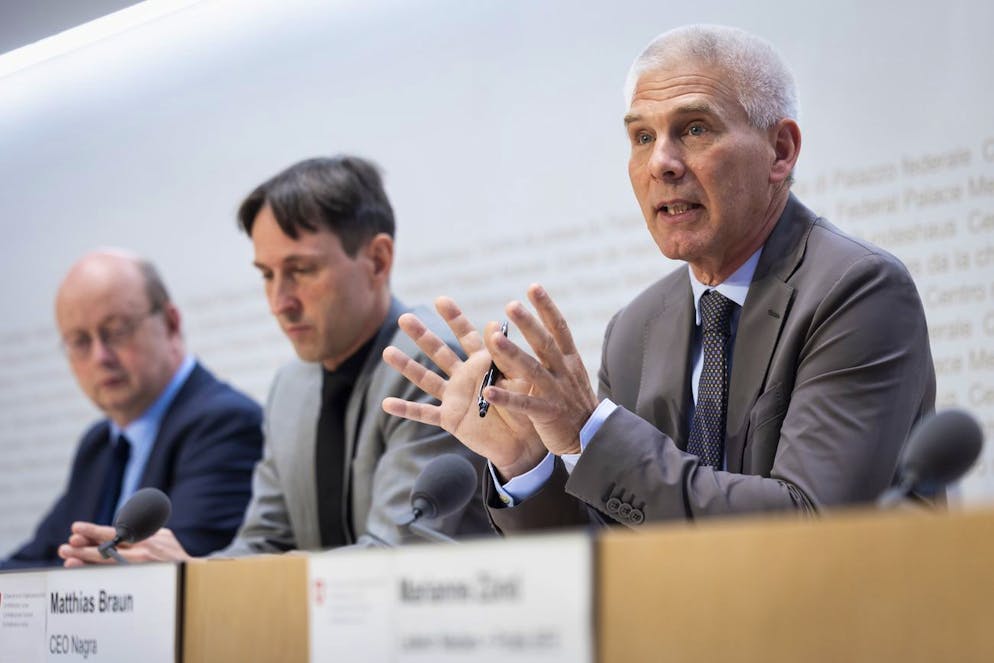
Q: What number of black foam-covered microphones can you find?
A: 3